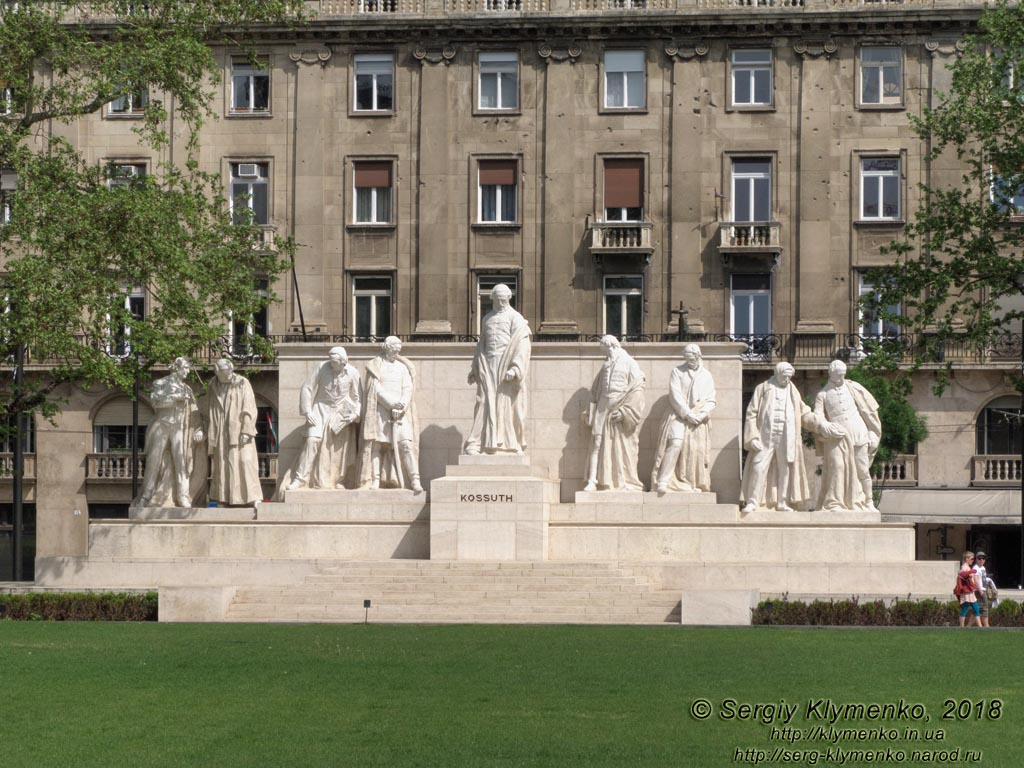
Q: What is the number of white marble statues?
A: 9